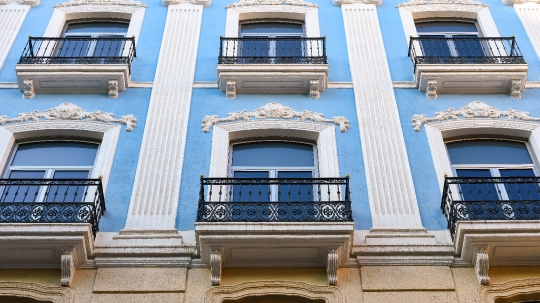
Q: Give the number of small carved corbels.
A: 10